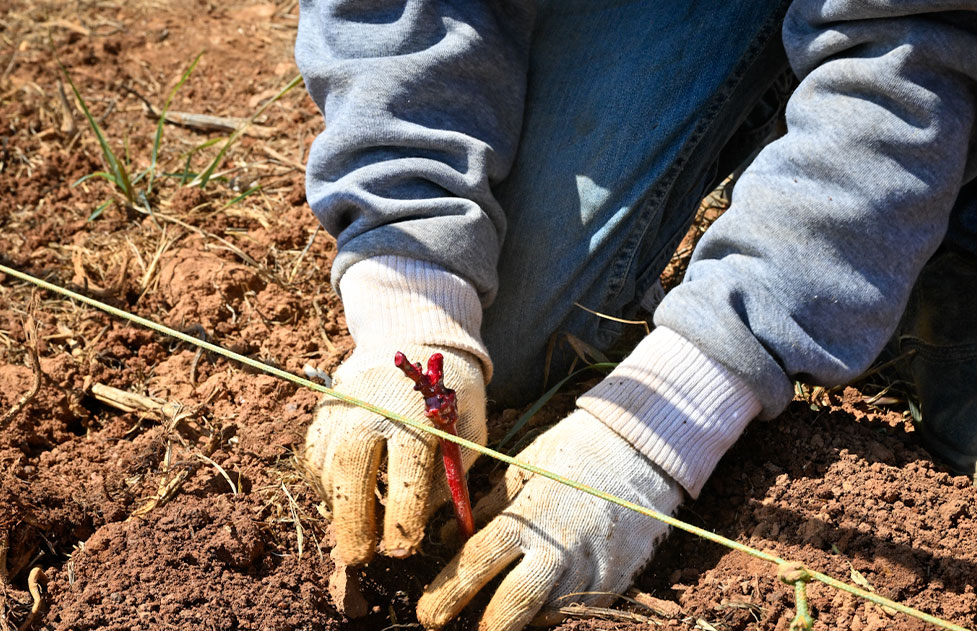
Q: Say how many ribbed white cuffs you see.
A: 2